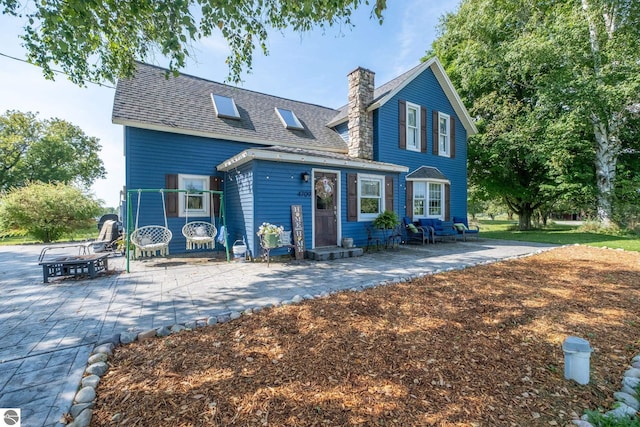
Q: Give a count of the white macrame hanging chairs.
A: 2